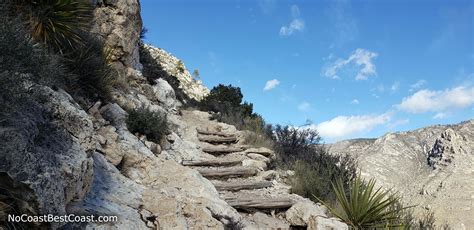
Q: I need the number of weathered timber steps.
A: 7